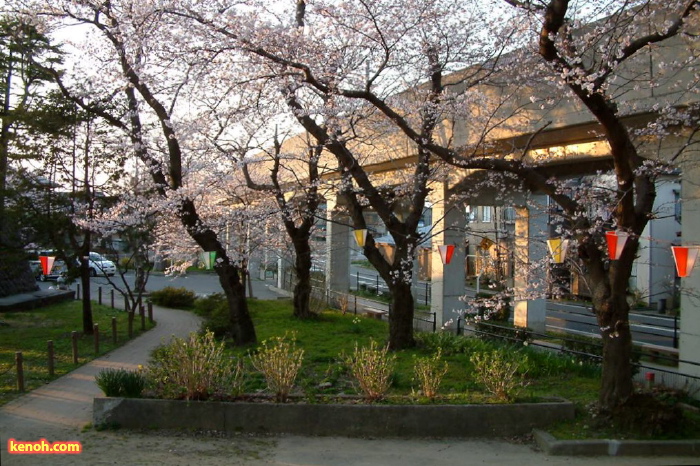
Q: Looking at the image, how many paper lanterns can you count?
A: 7